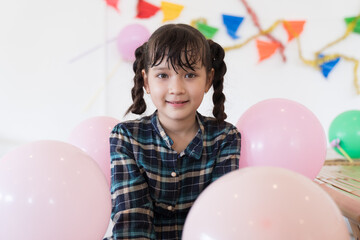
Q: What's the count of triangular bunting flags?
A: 9